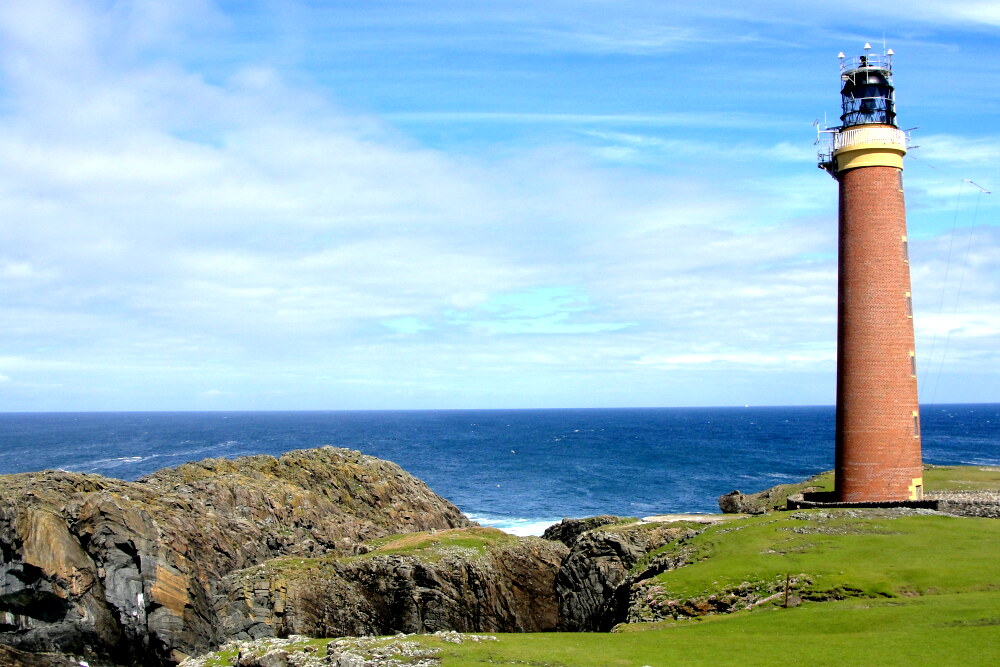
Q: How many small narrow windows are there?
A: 5